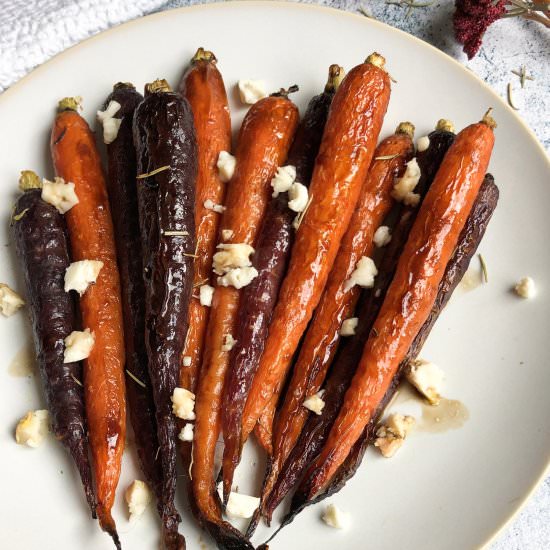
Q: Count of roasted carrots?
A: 12